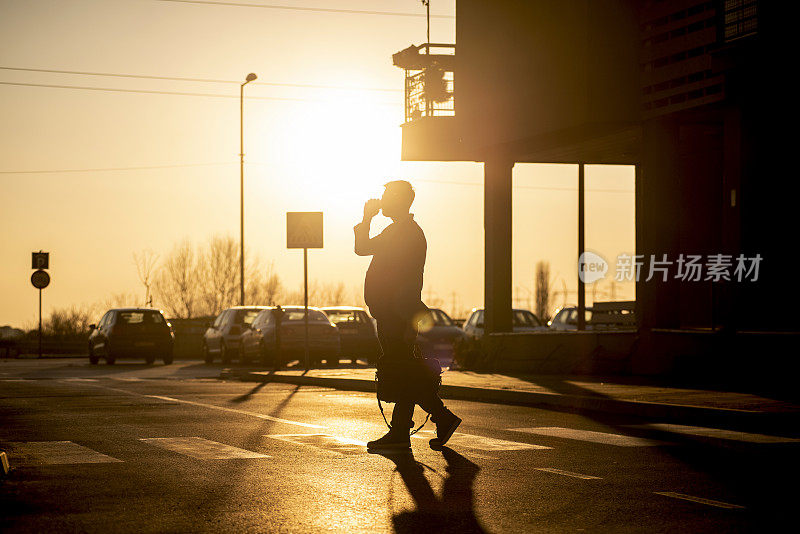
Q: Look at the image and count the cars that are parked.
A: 7